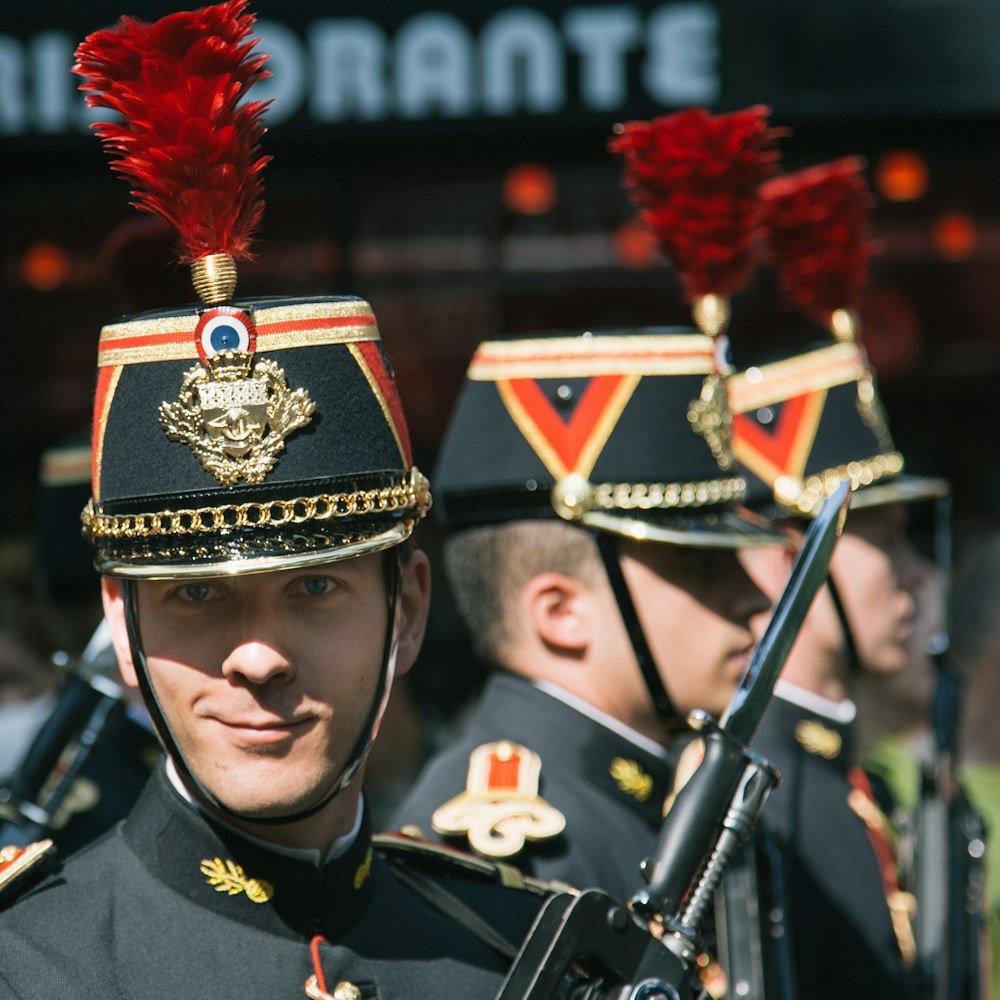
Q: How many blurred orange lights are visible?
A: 5